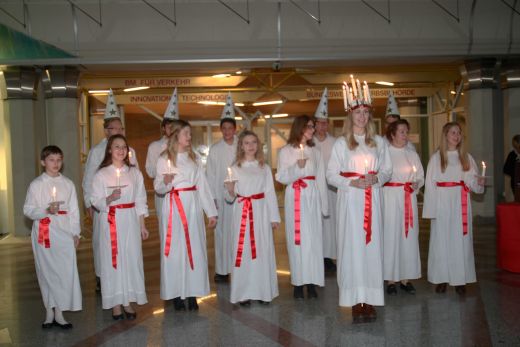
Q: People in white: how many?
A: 13